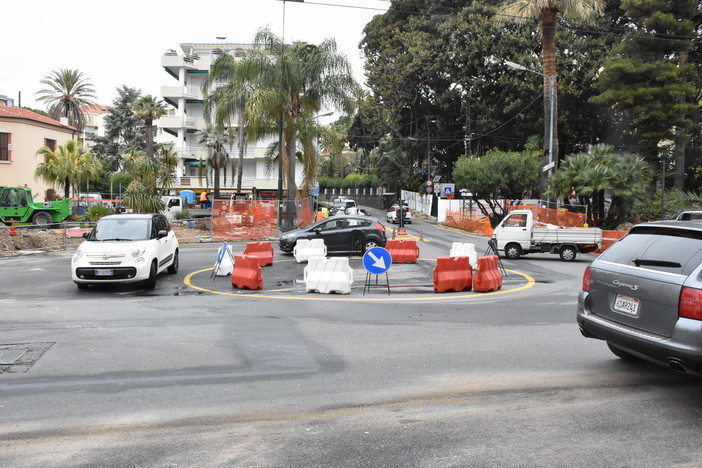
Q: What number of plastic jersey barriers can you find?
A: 9